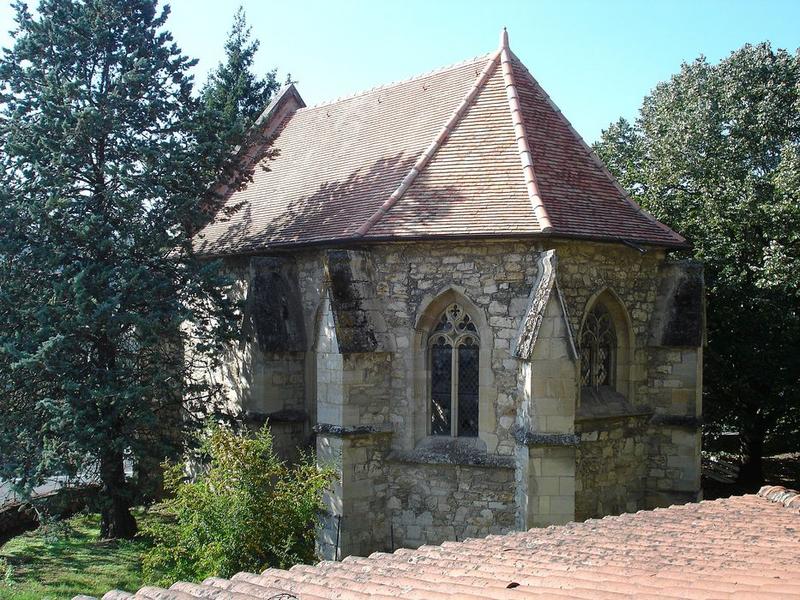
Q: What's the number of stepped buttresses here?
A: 4